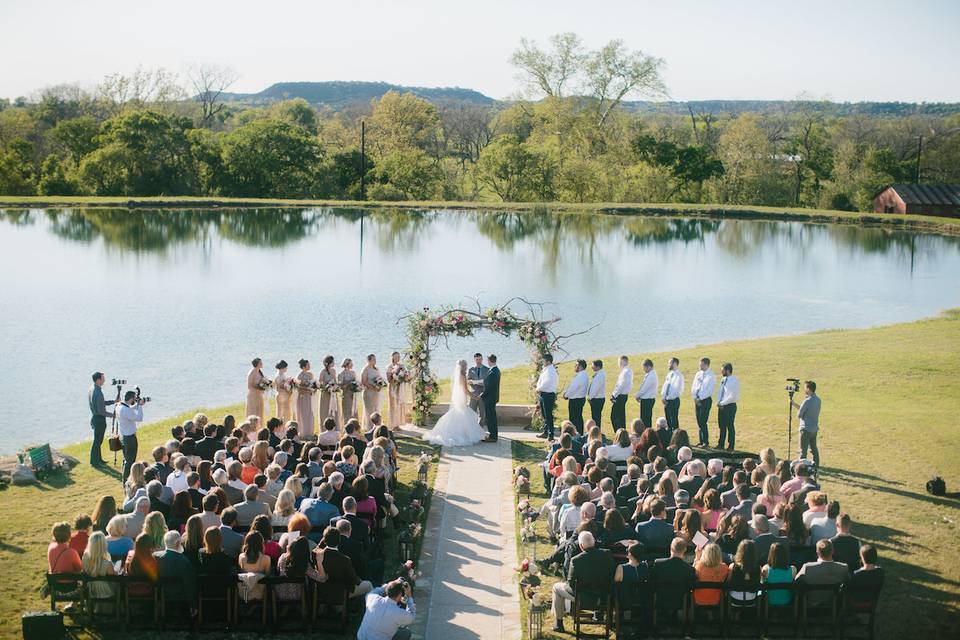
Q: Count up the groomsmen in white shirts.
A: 8